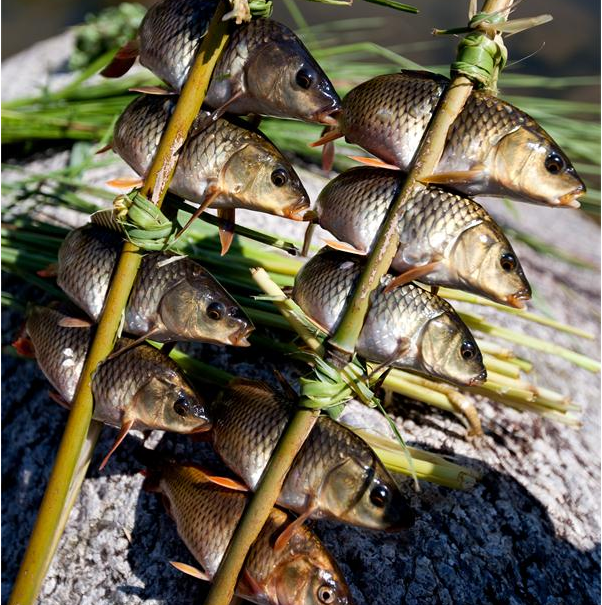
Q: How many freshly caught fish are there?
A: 9